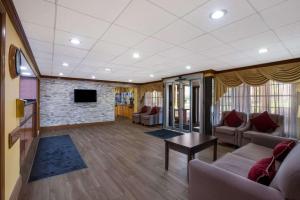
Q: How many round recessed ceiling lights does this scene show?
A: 11